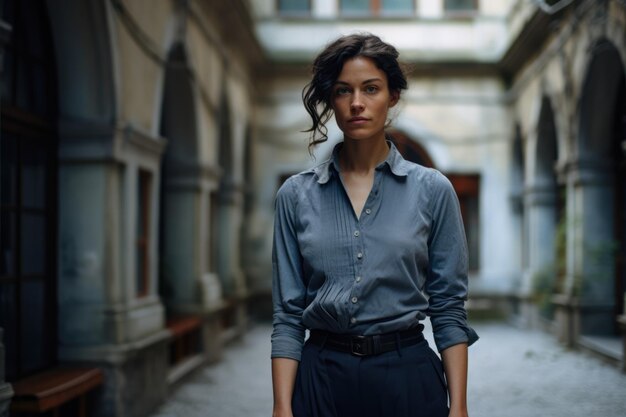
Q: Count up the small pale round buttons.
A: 6